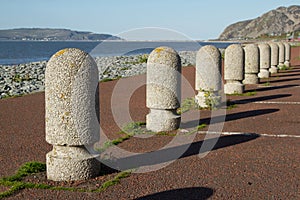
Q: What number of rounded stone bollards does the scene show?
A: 9